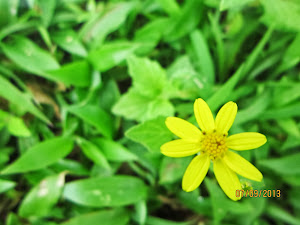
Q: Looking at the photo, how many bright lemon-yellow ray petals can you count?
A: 8